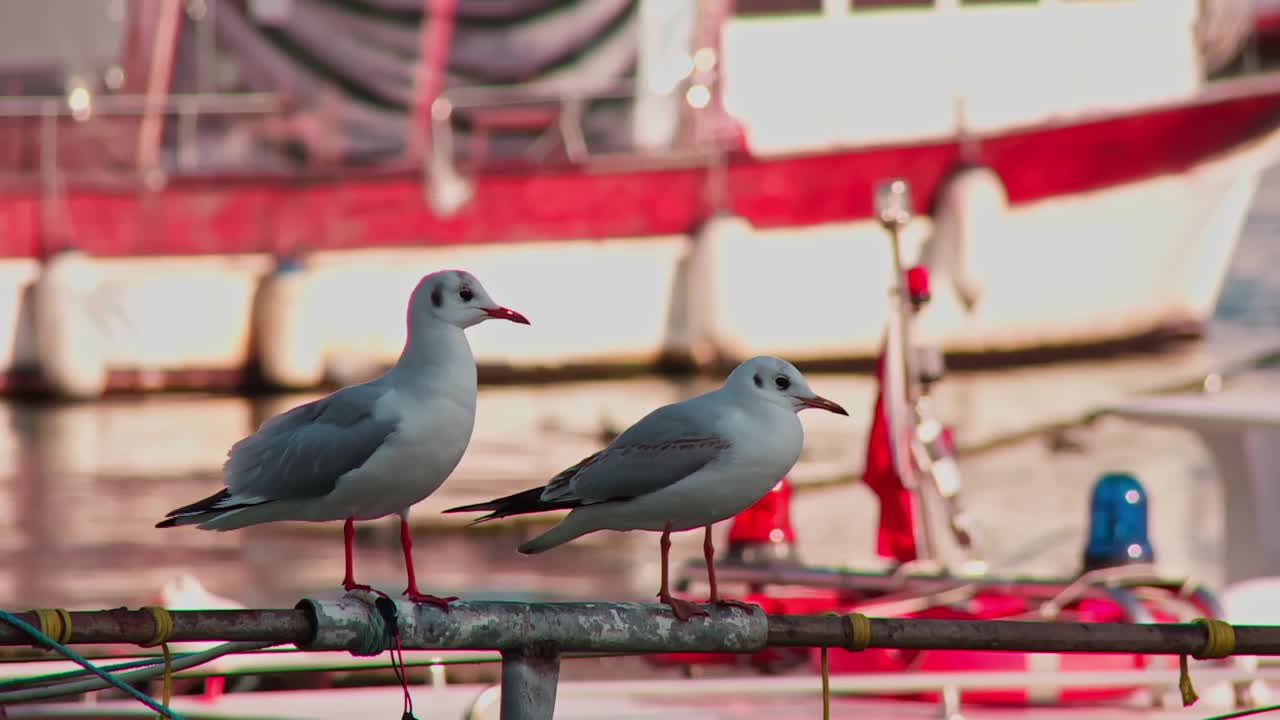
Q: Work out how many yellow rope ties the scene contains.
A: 4